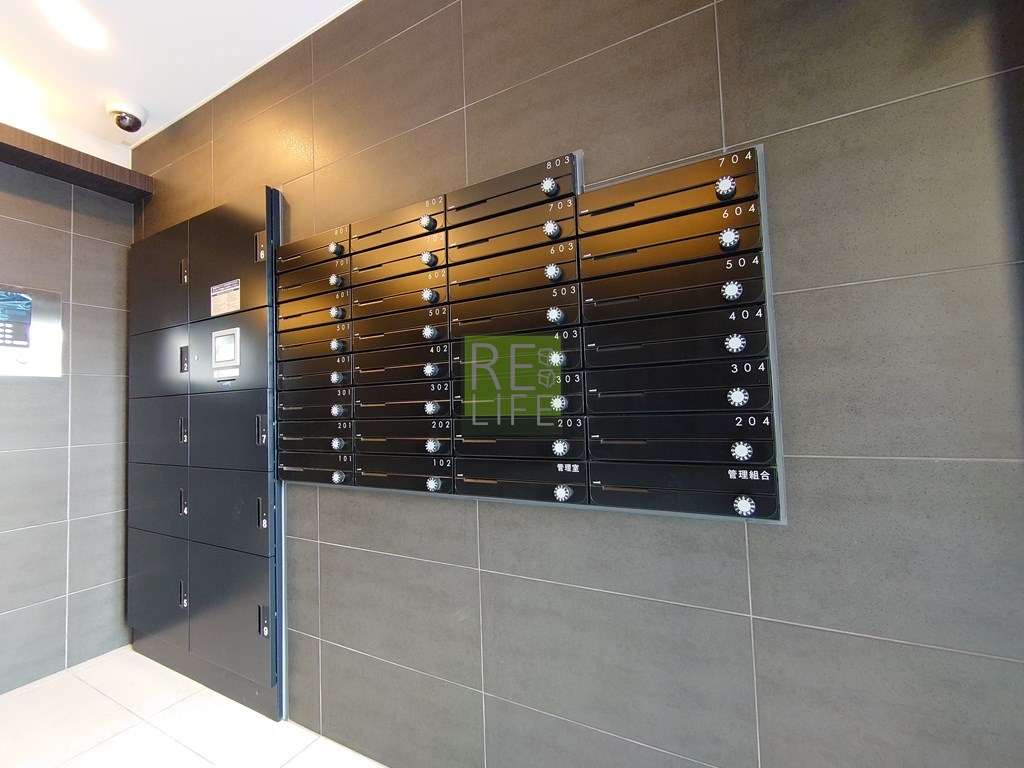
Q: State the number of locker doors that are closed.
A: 9